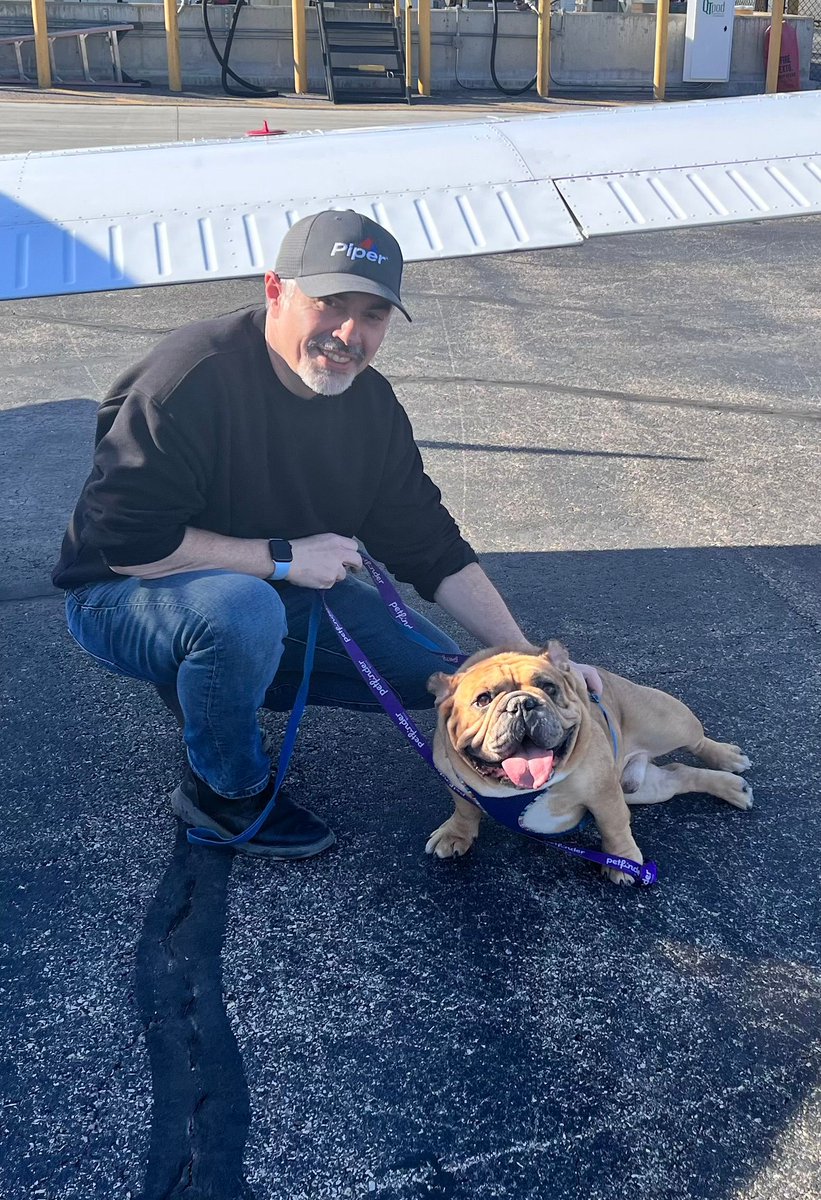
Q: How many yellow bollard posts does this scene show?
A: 7